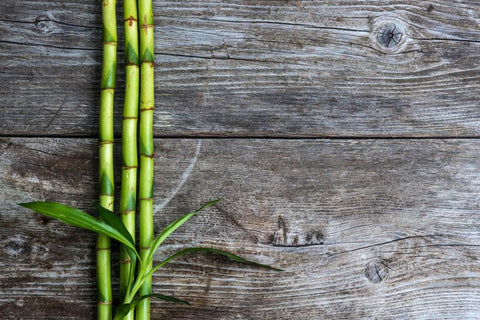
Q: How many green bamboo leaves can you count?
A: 5